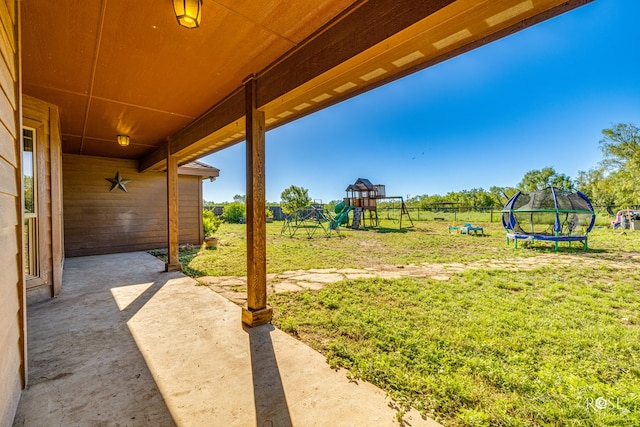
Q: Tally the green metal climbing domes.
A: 1